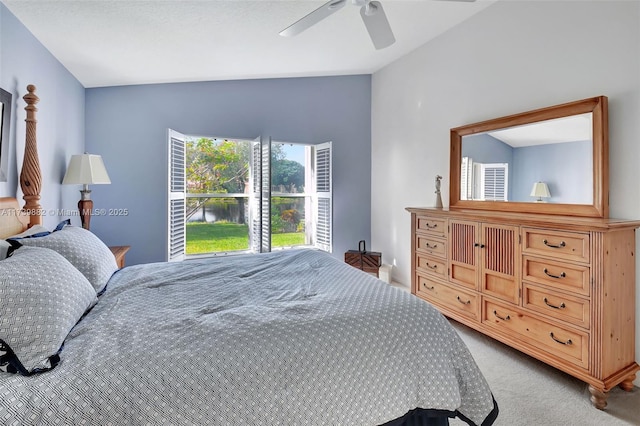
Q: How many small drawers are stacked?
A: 6